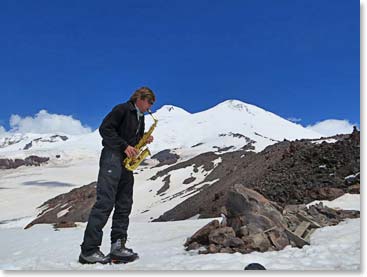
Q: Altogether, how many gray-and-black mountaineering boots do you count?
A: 2